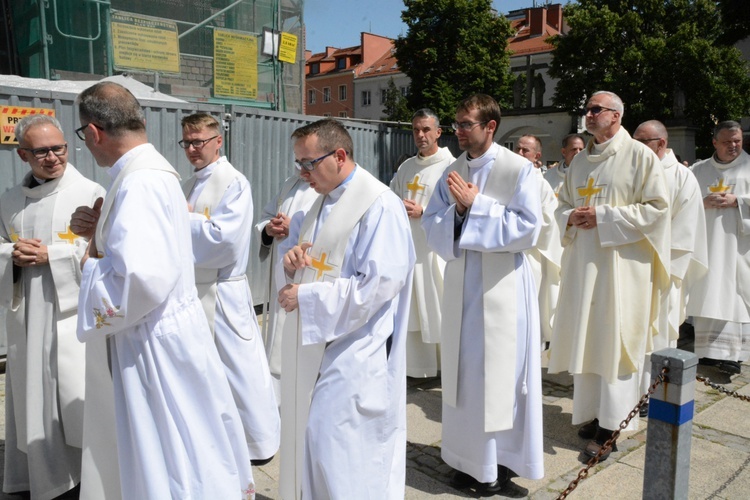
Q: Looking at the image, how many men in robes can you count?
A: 12